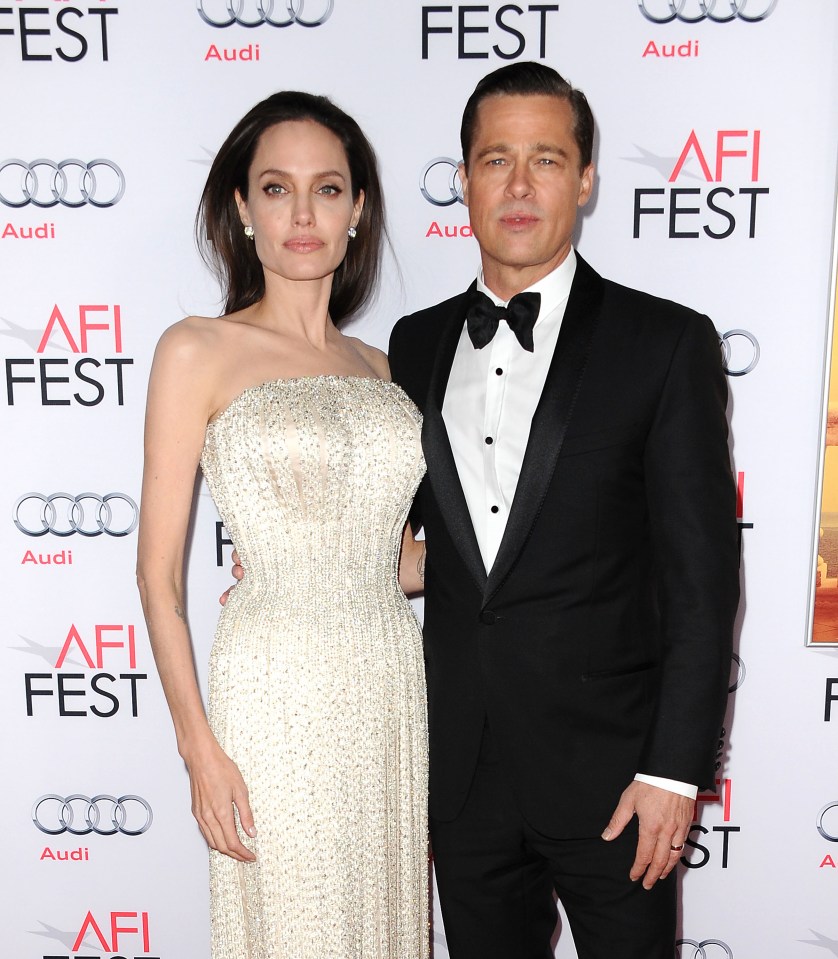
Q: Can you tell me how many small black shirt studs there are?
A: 3